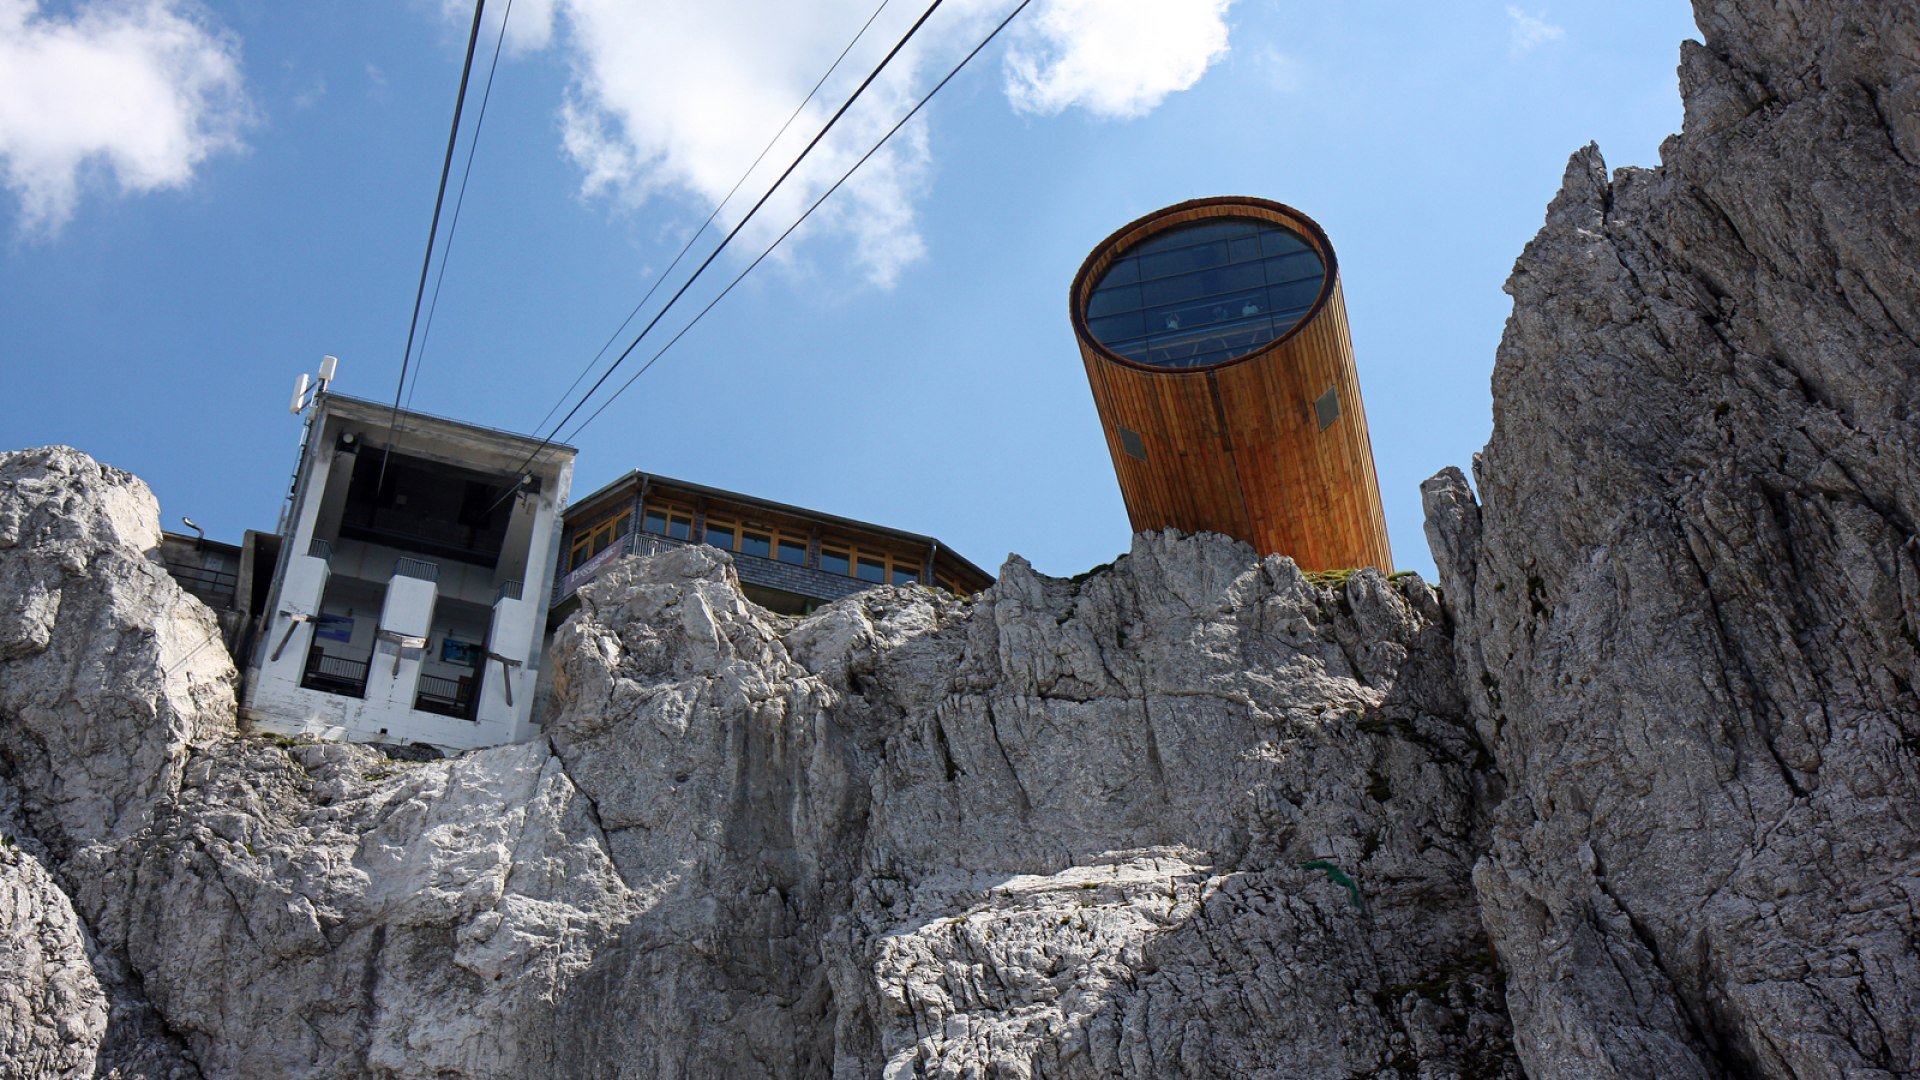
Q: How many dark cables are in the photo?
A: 5